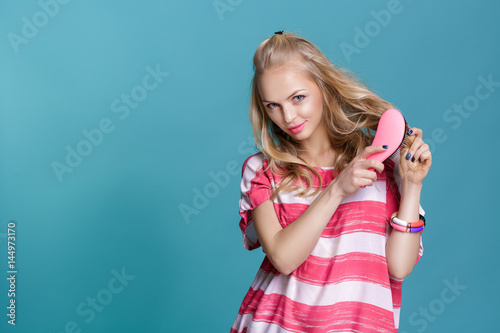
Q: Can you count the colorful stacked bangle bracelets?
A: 2